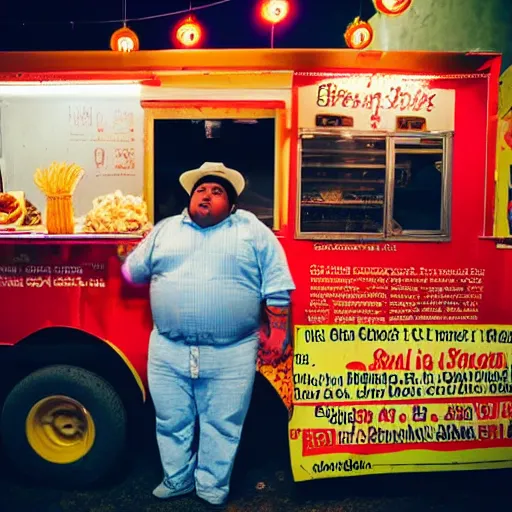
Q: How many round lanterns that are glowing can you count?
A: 5